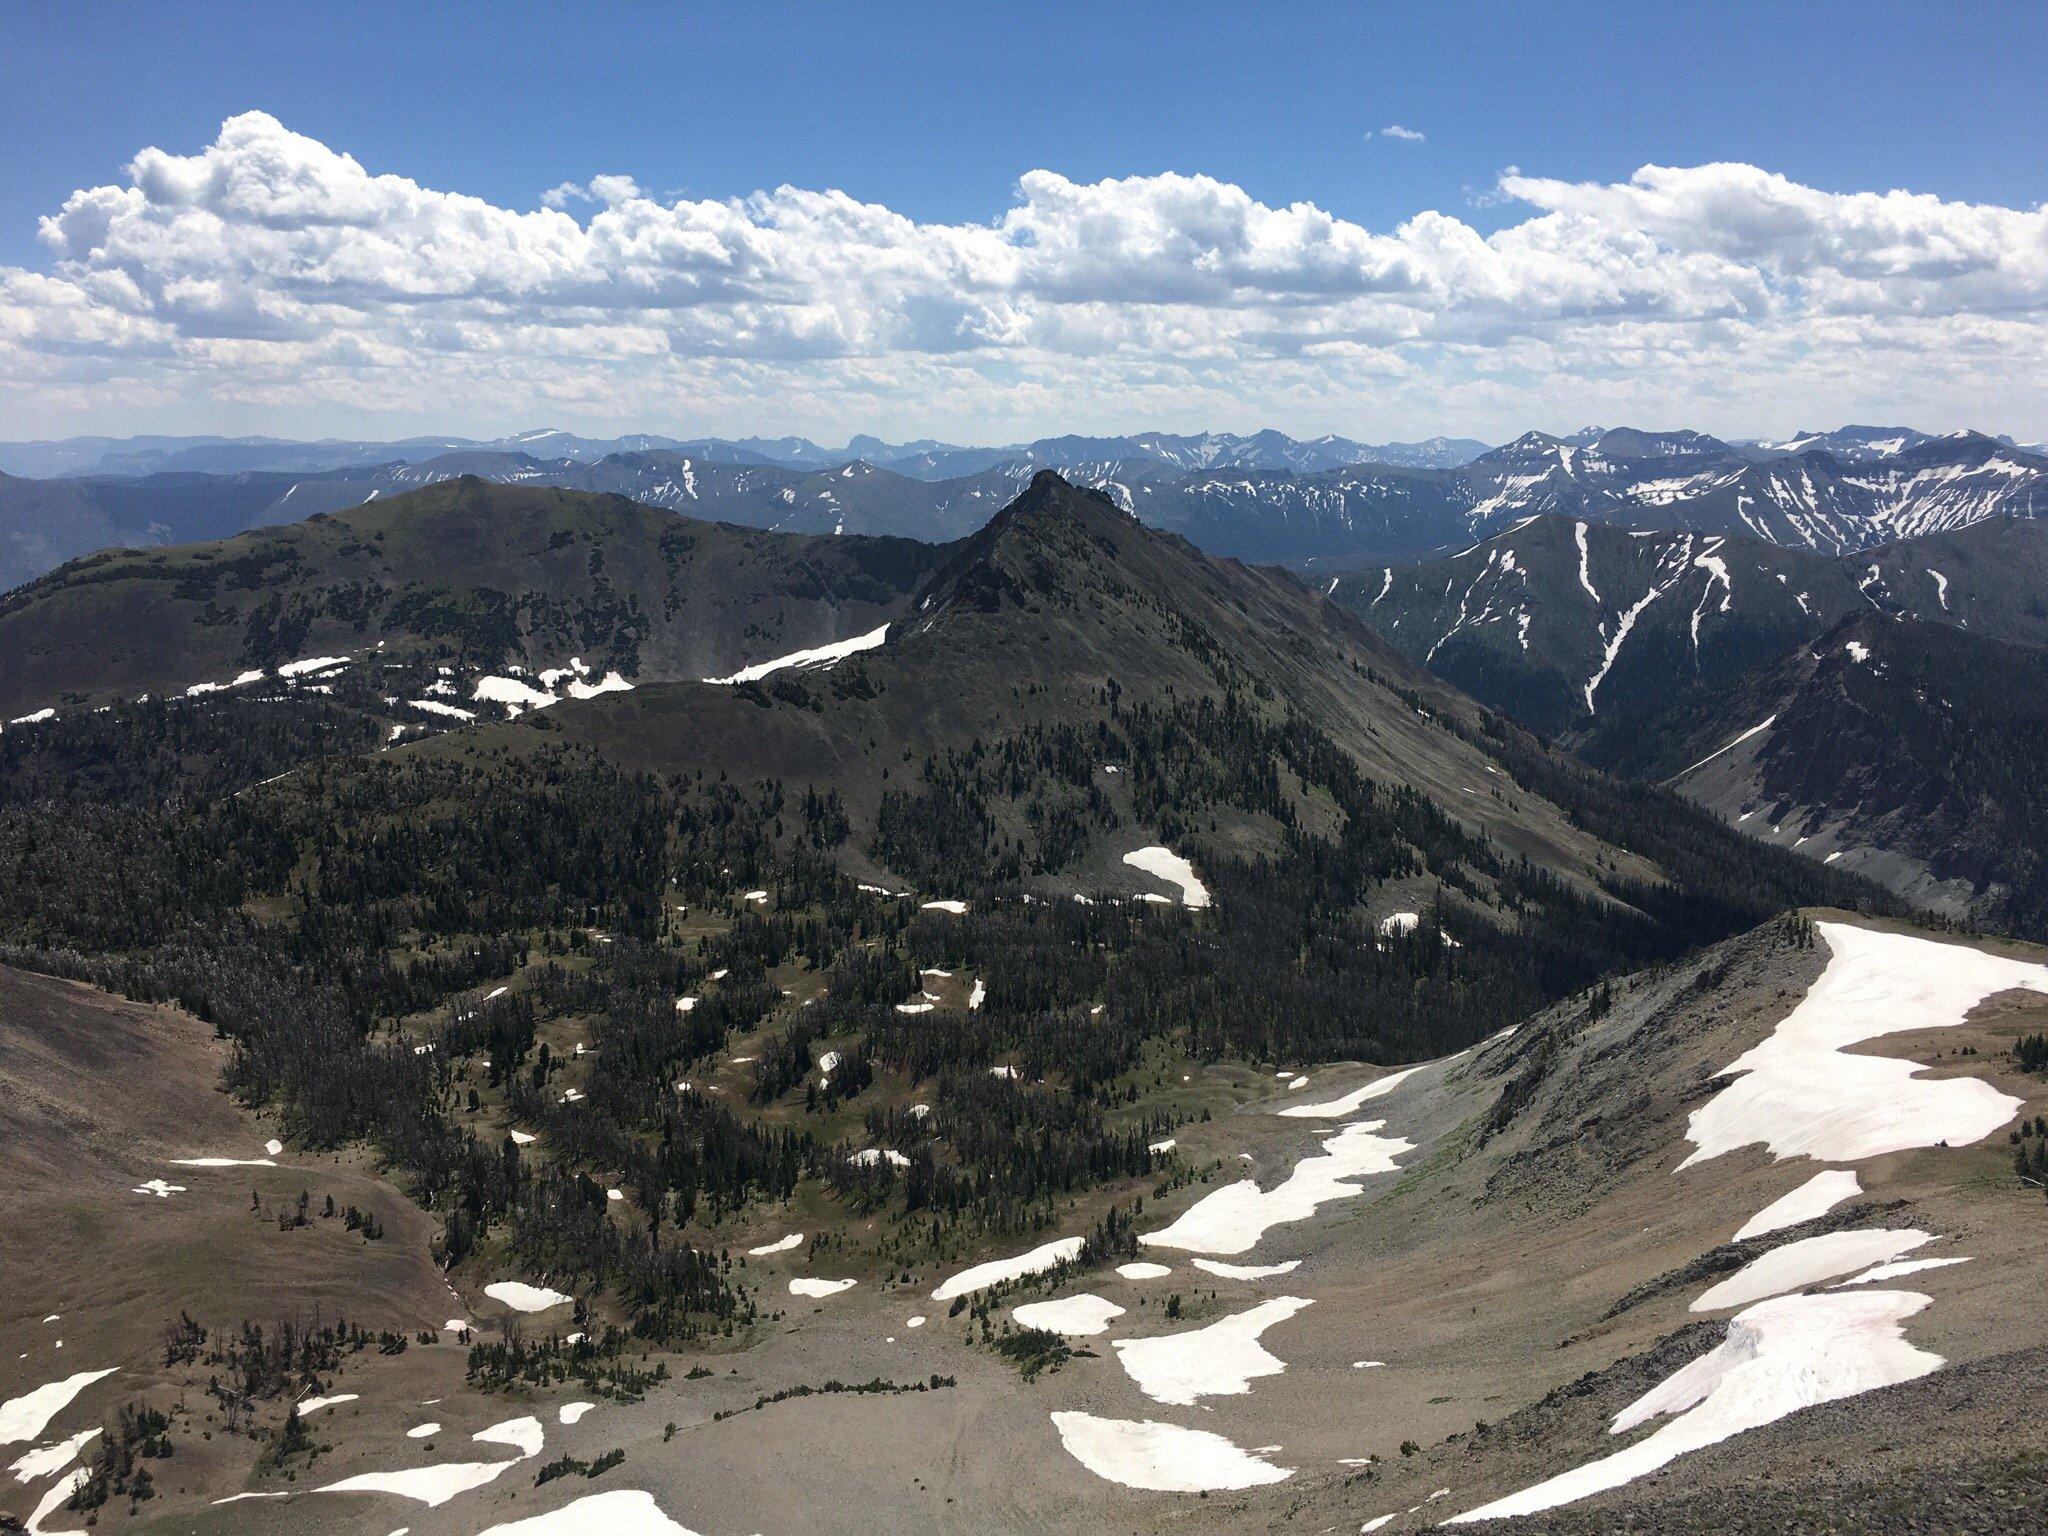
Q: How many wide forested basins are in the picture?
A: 1